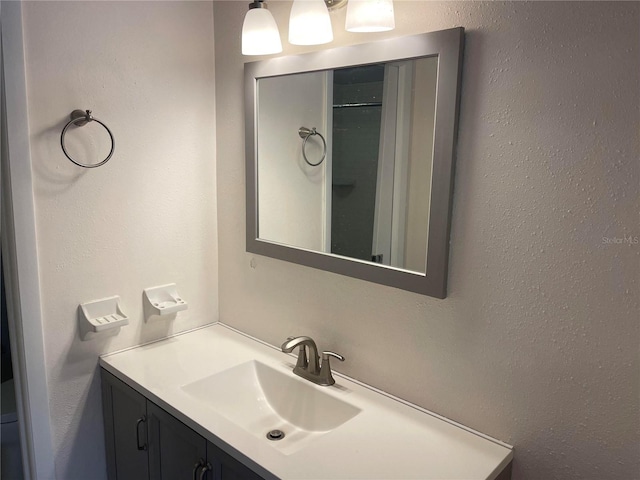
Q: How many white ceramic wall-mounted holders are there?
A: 2